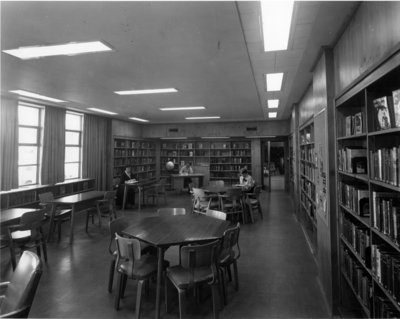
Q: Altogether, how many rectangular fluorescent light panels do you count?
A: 11